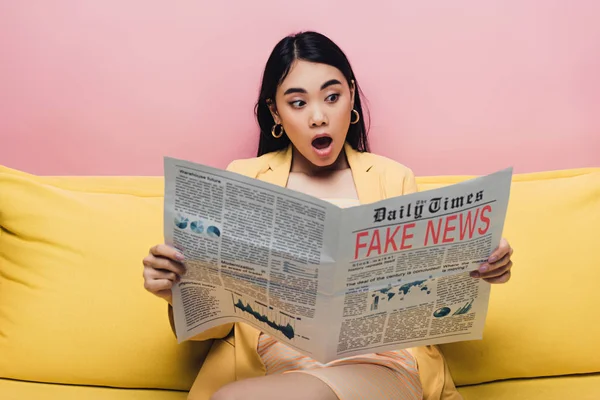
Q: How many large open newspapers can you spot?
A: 1